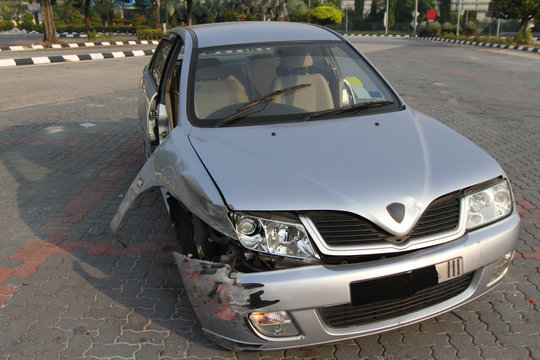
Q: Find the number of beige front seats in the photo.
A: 2